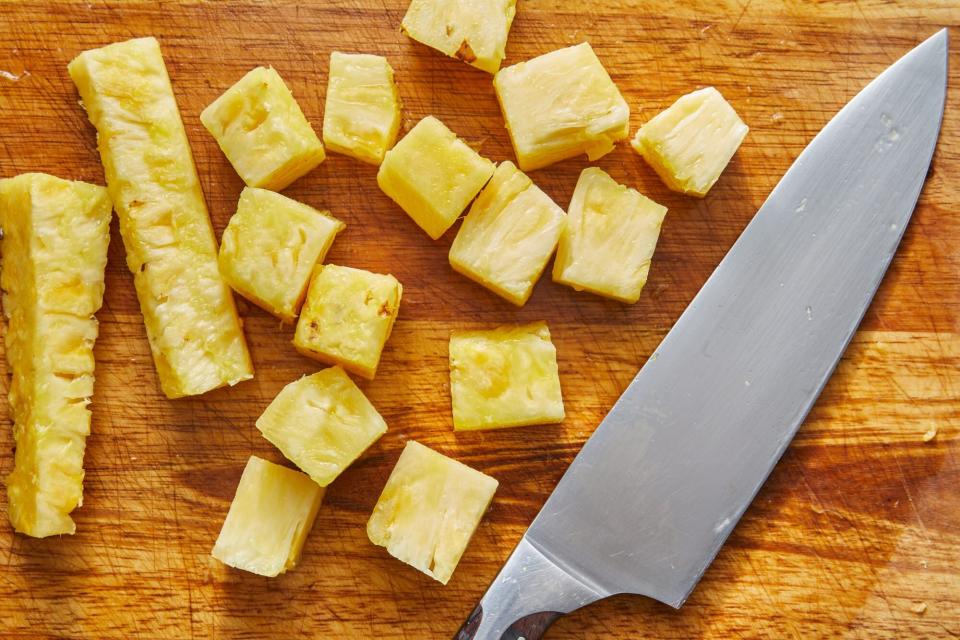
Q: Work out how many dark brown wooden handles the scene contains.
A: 1